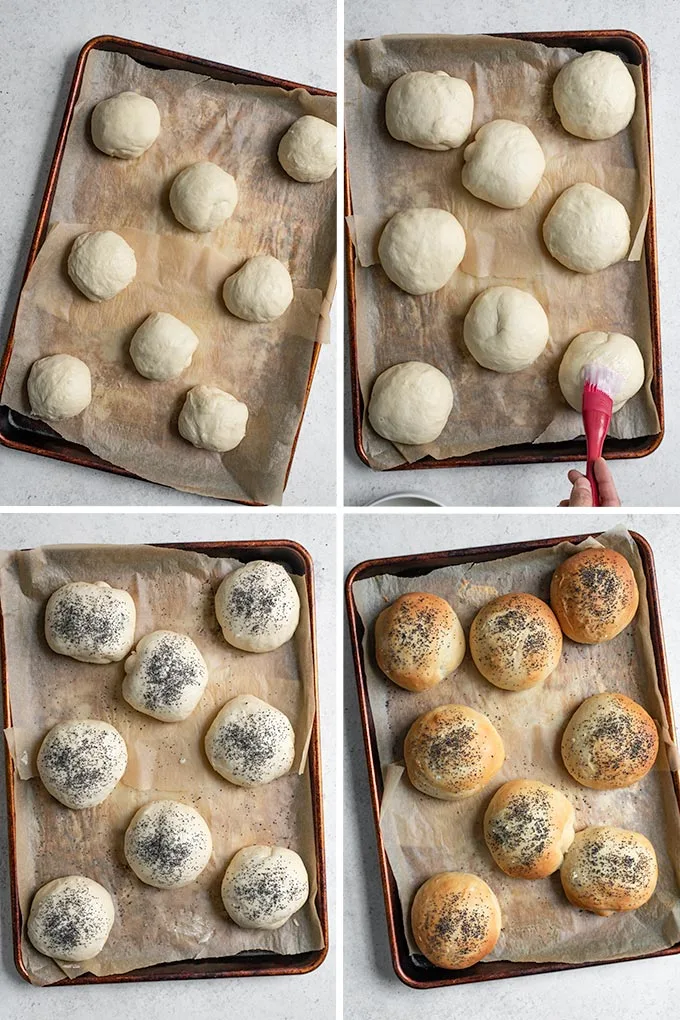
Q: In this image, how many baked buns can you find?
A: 8